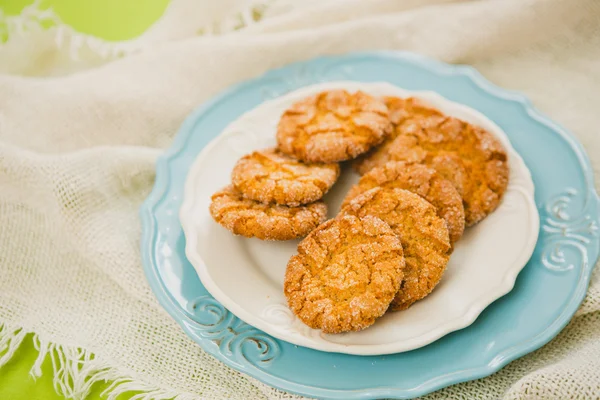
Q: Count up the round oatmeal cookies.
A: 8